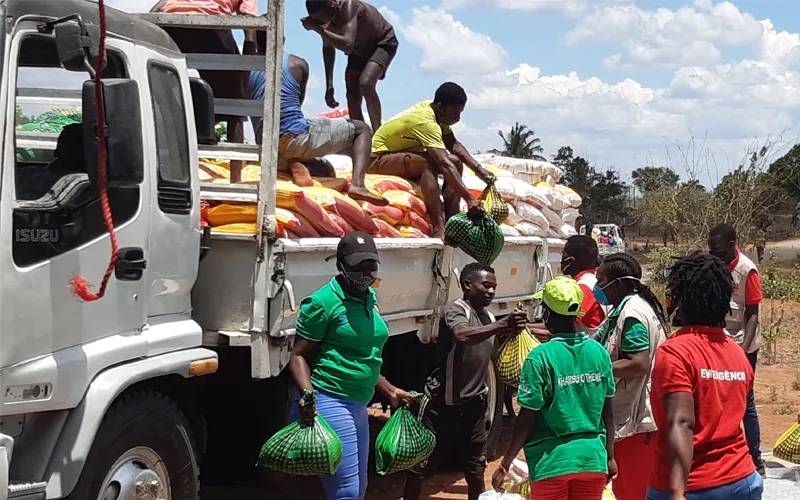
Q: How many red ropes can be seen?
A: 1